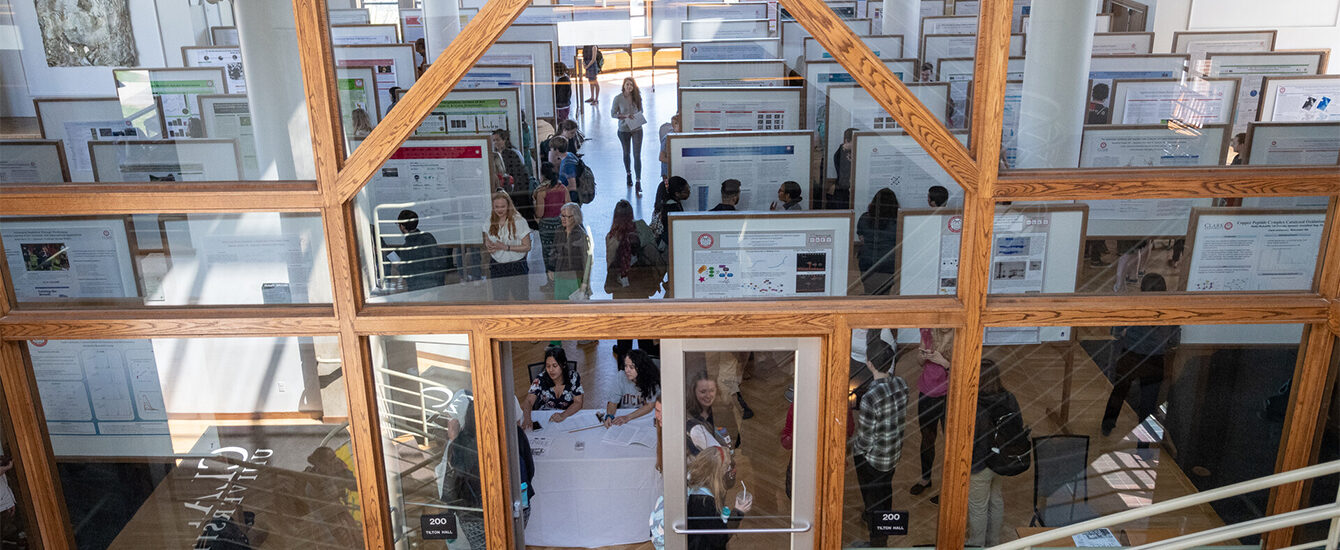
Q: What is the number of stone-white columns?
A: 4